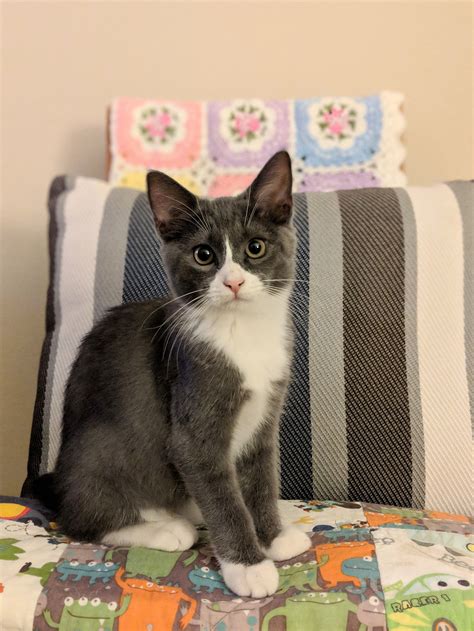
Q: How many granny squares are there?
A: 6